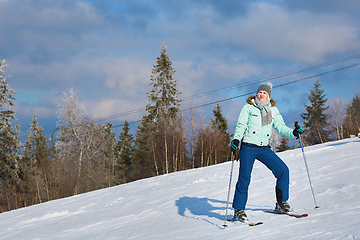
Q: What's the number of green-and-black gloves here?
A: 2